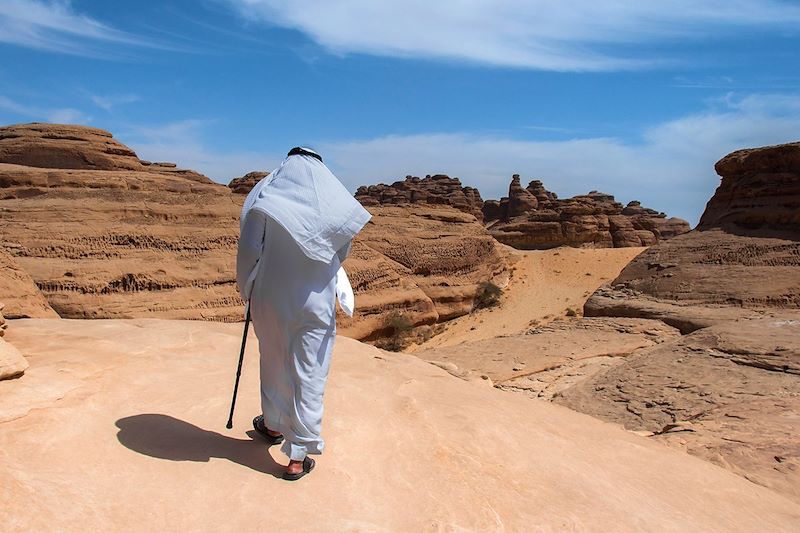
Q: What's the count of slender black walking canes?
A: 1